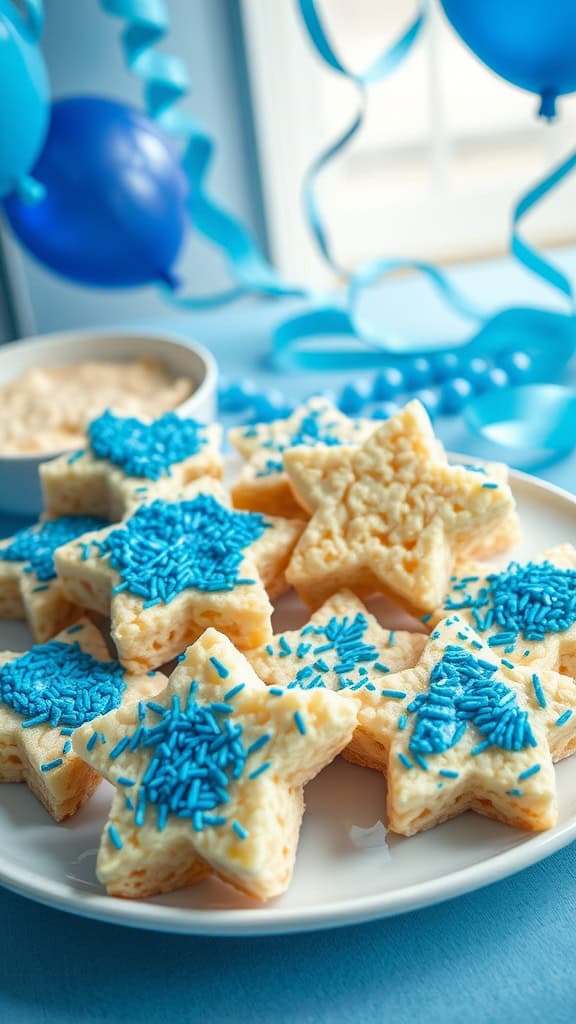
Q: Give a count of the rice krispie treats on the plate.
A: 10